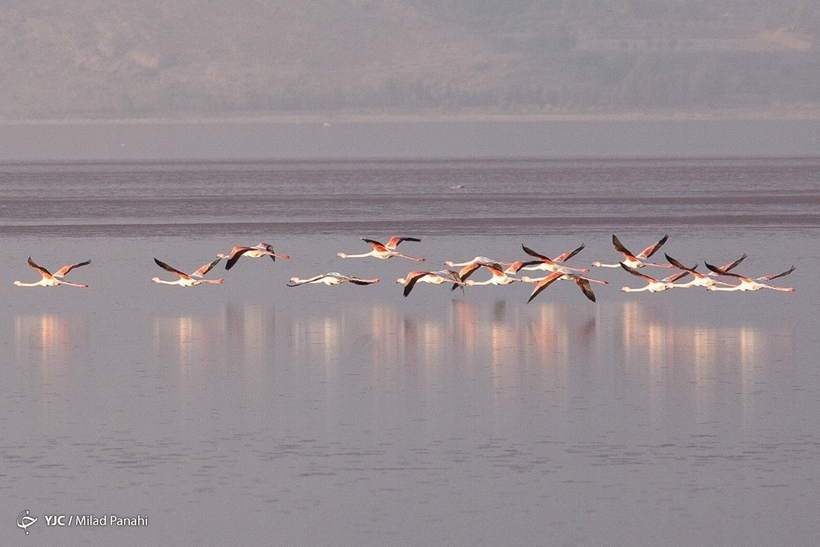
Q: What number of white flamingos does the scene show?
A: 14